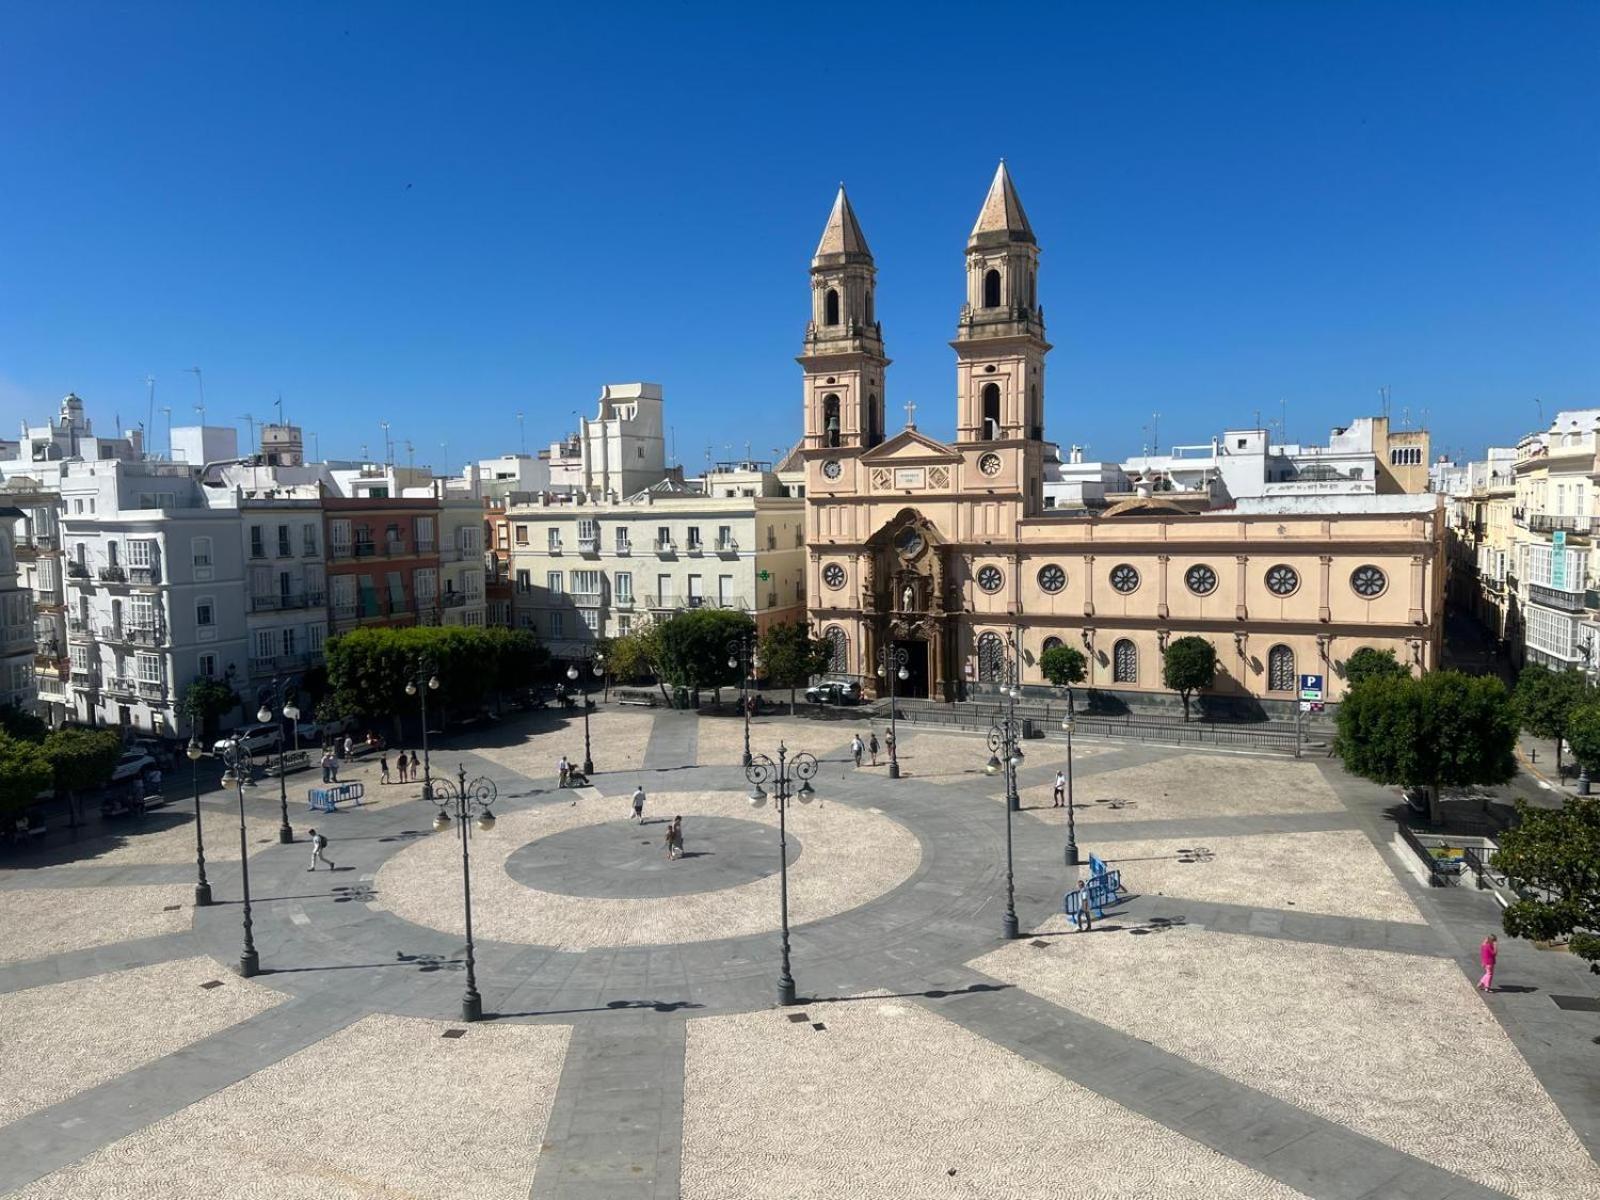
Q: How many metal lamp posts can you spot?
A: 12